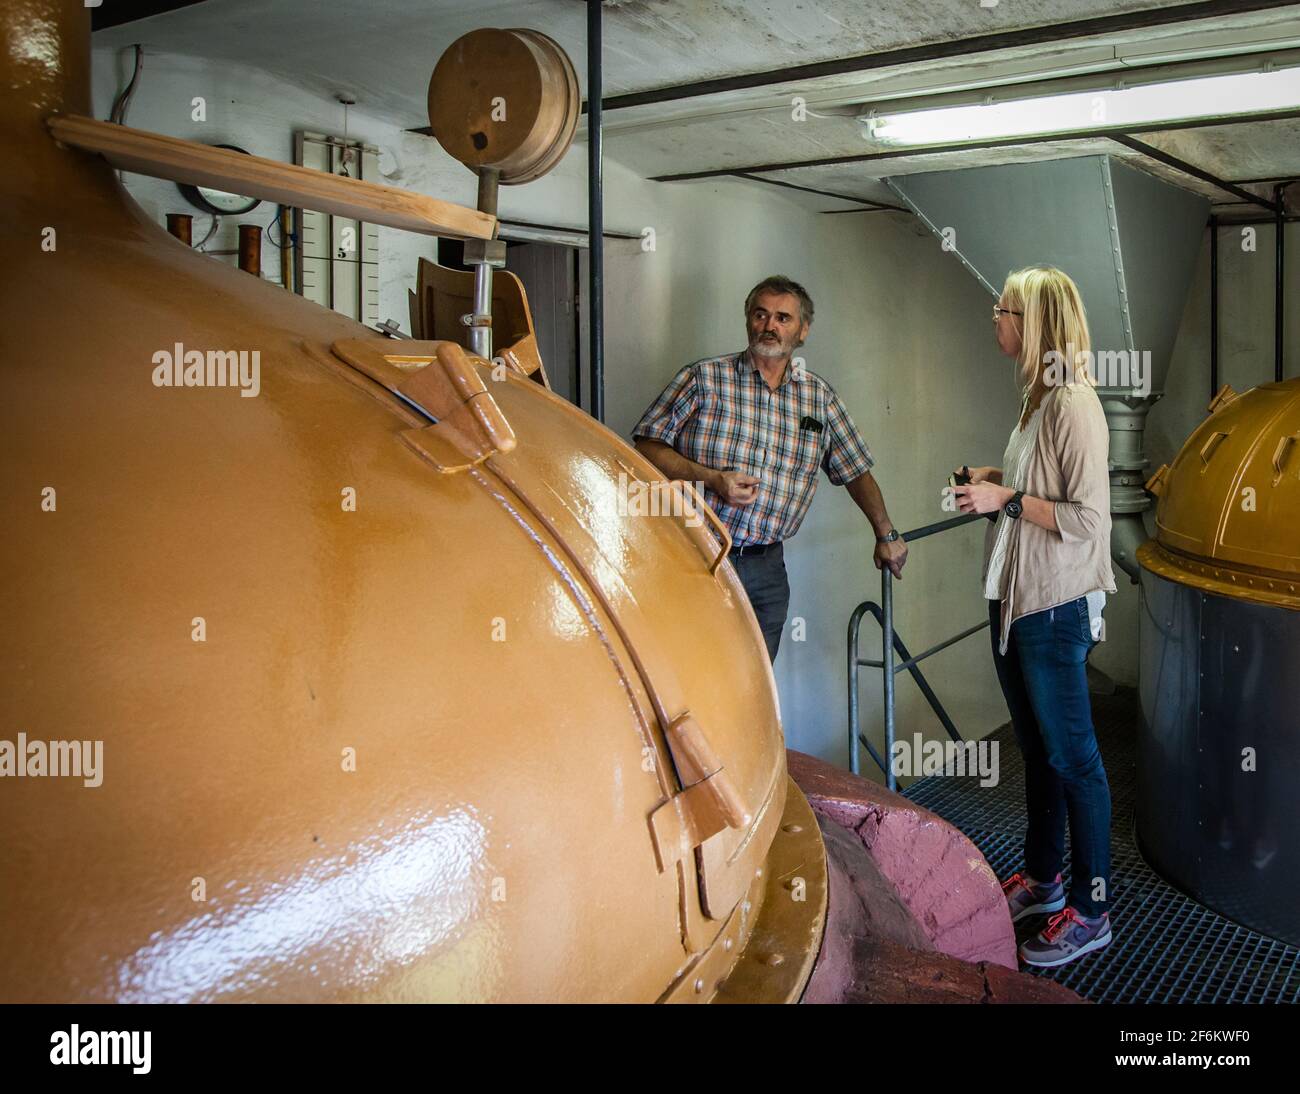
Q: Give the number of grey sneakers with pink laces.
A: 2